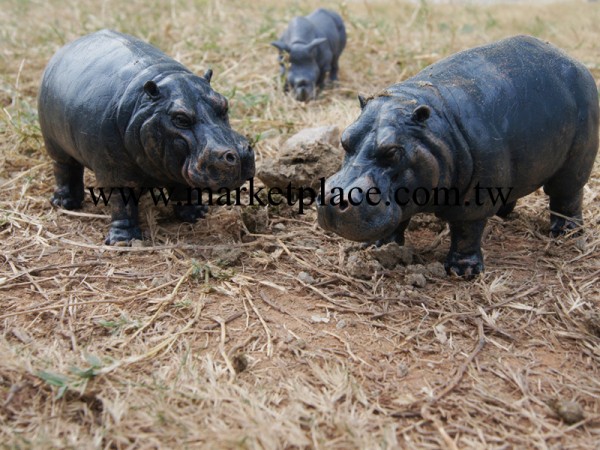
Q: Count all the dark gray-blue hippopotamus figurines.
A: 2